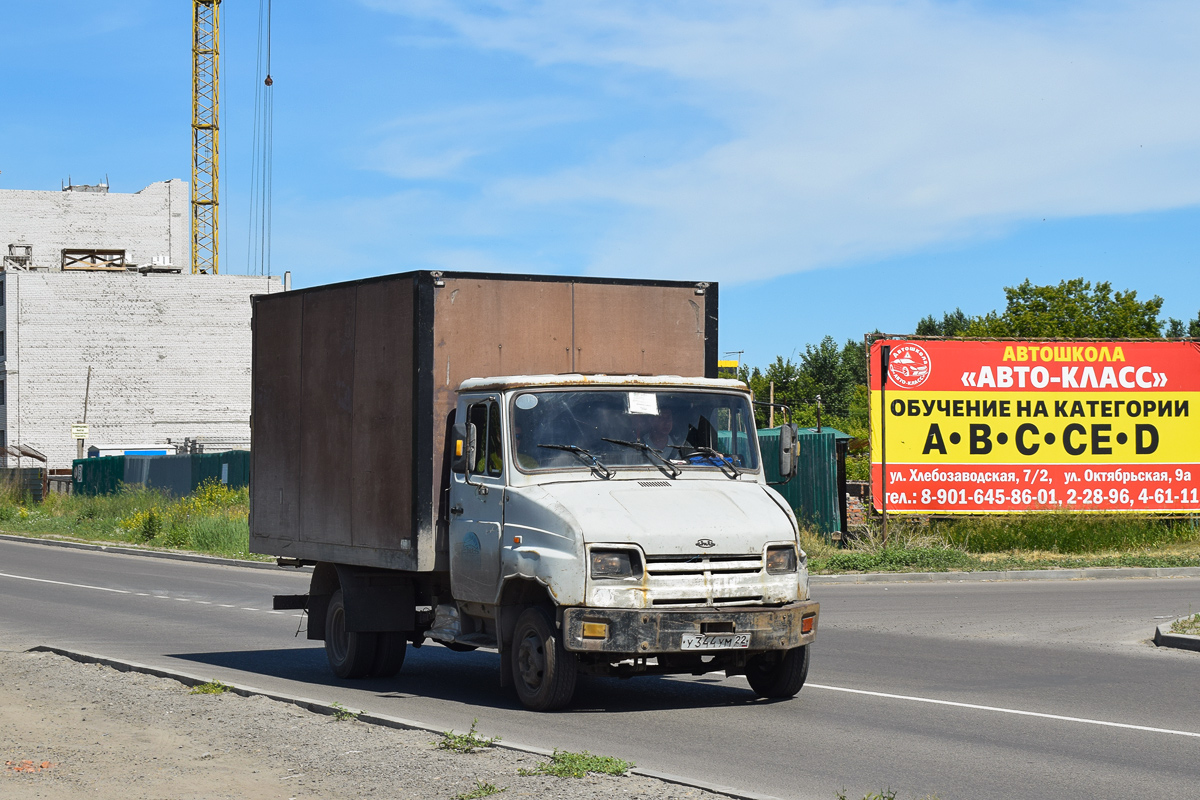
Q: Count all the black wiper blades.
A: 3